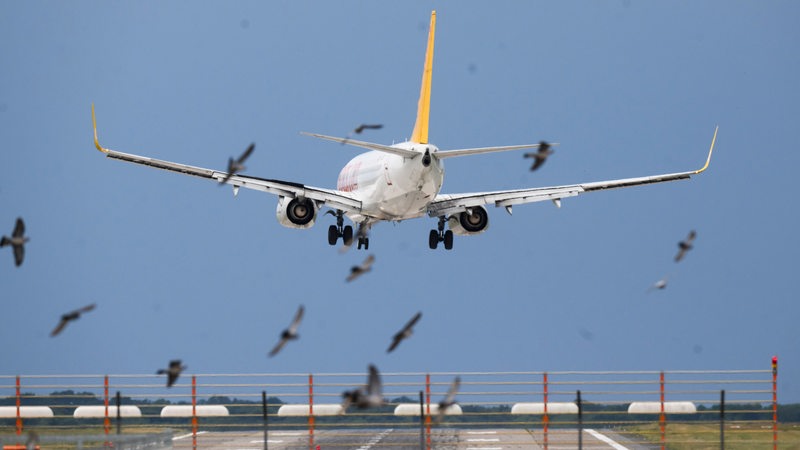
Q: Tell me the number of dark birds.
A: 12